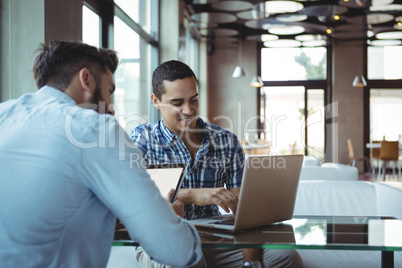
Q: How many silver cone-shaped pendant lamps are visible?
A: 3